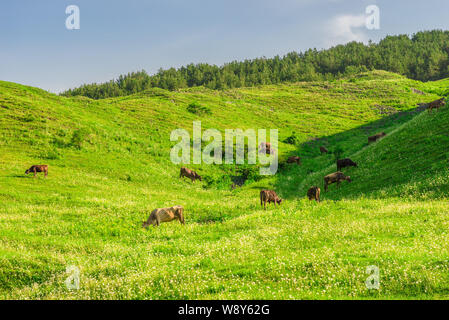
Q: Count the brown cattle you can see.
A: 12